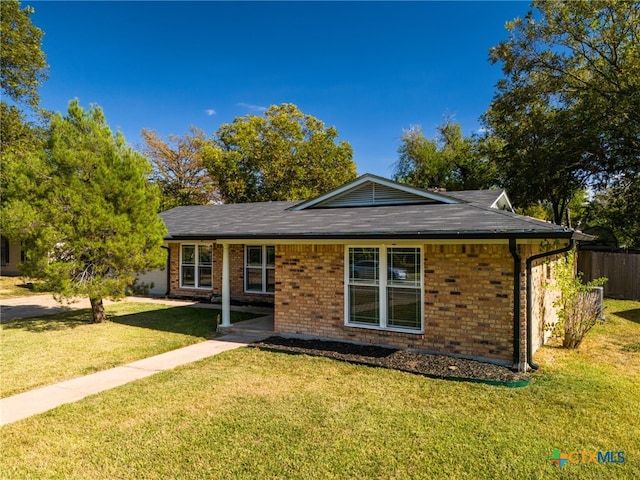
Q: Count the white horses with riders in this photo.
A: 0